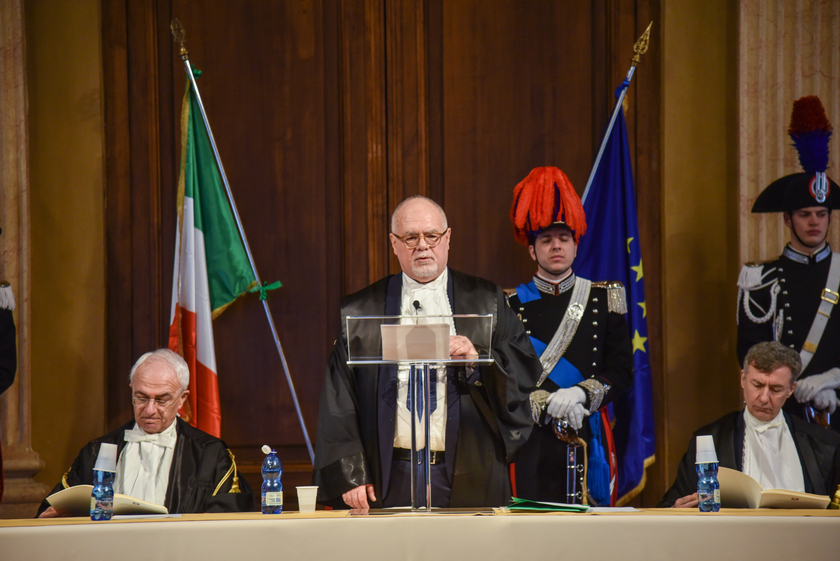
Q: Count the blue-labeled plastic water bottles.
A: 3